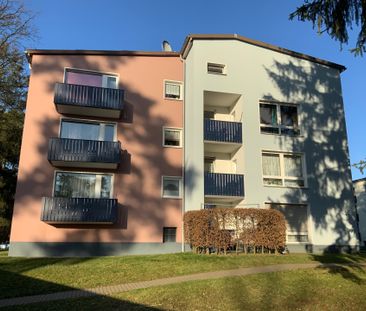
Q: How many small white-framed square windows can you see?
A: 3